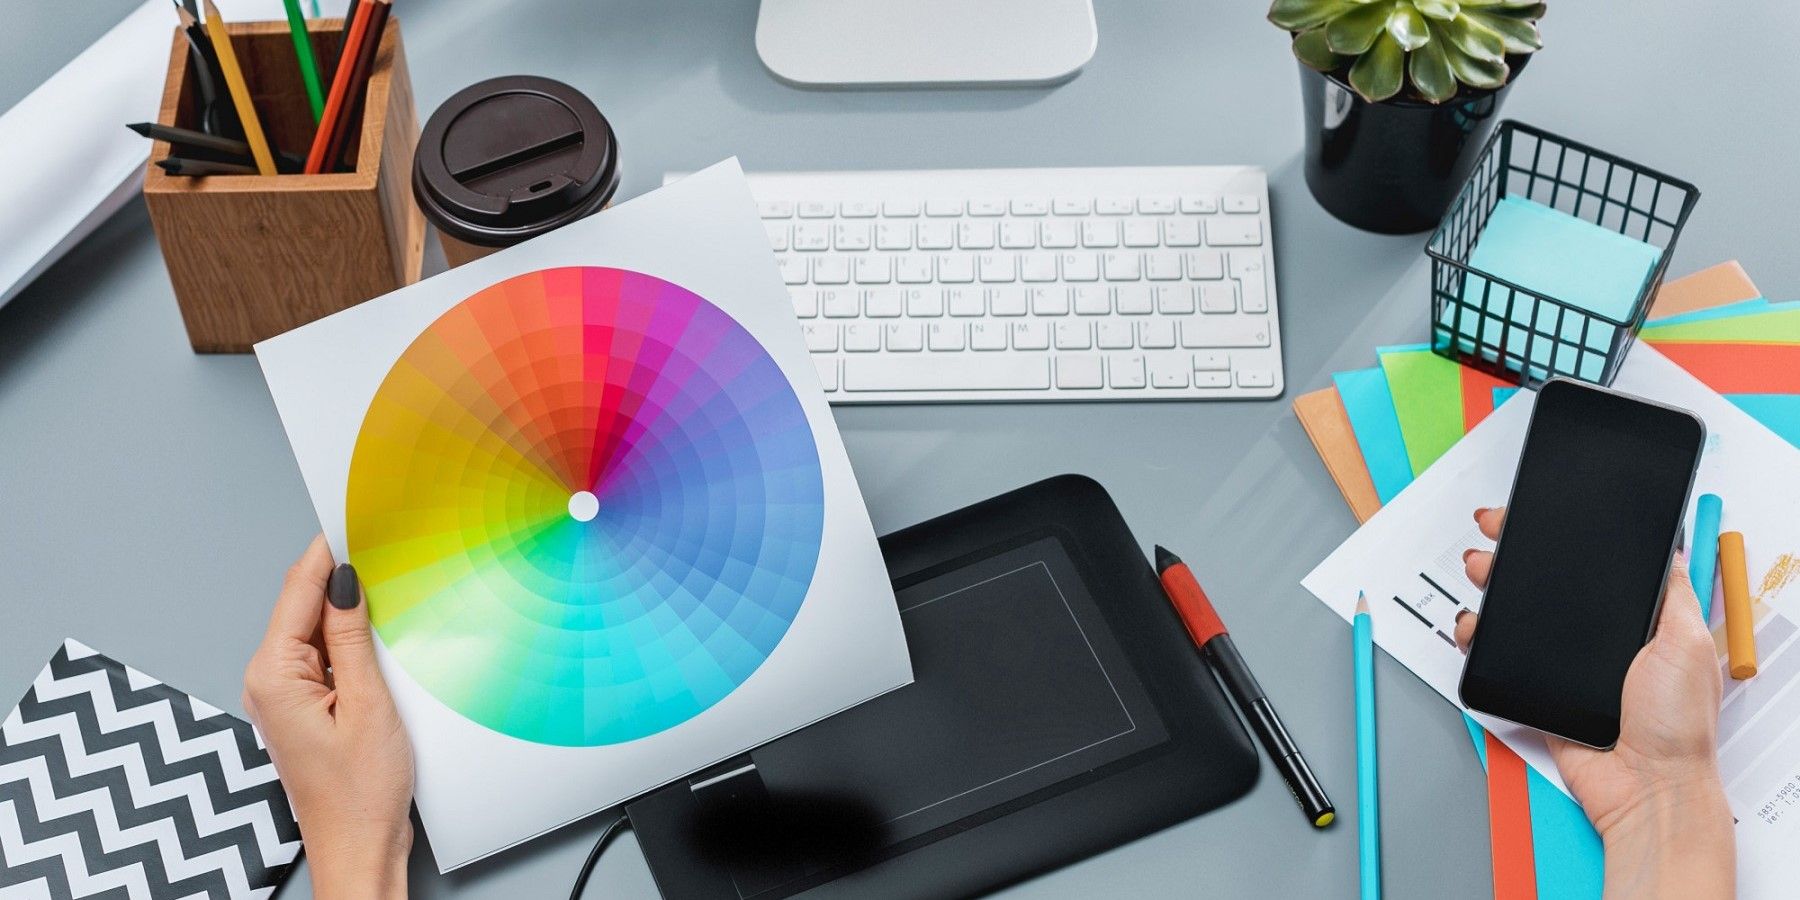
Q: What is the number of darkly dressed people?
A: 0